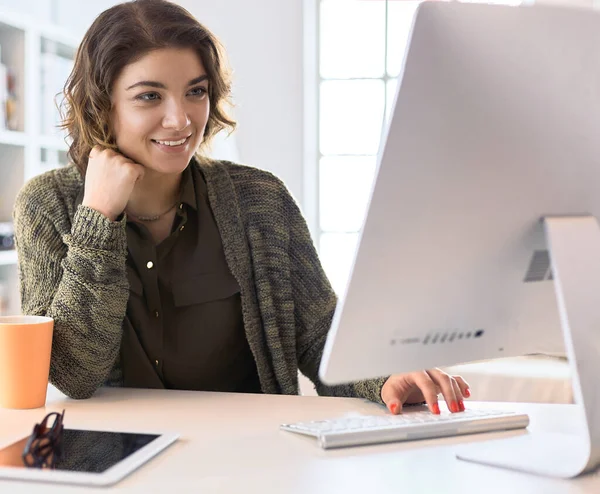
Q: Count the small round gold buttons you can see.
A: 5